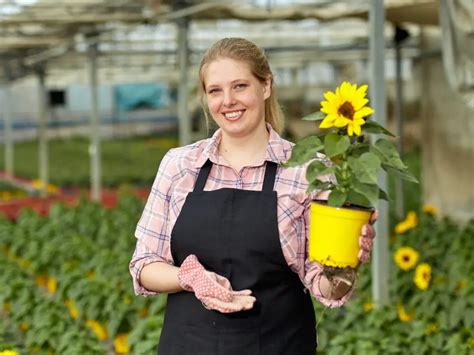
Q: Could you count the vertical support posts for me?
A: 6